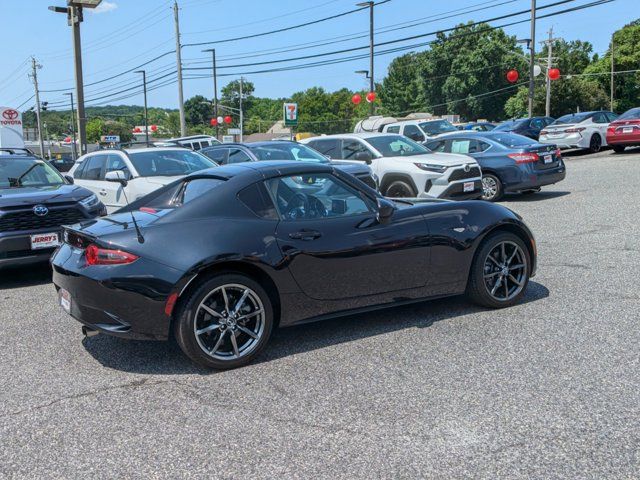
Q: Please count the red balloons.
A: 9